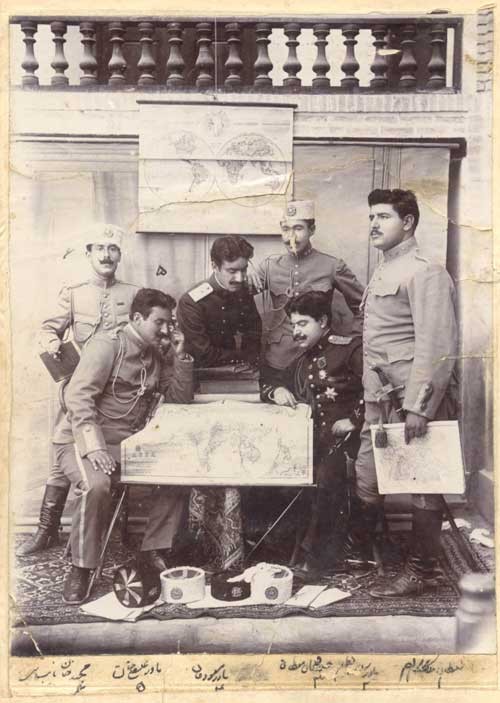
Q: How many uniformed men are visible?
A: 6